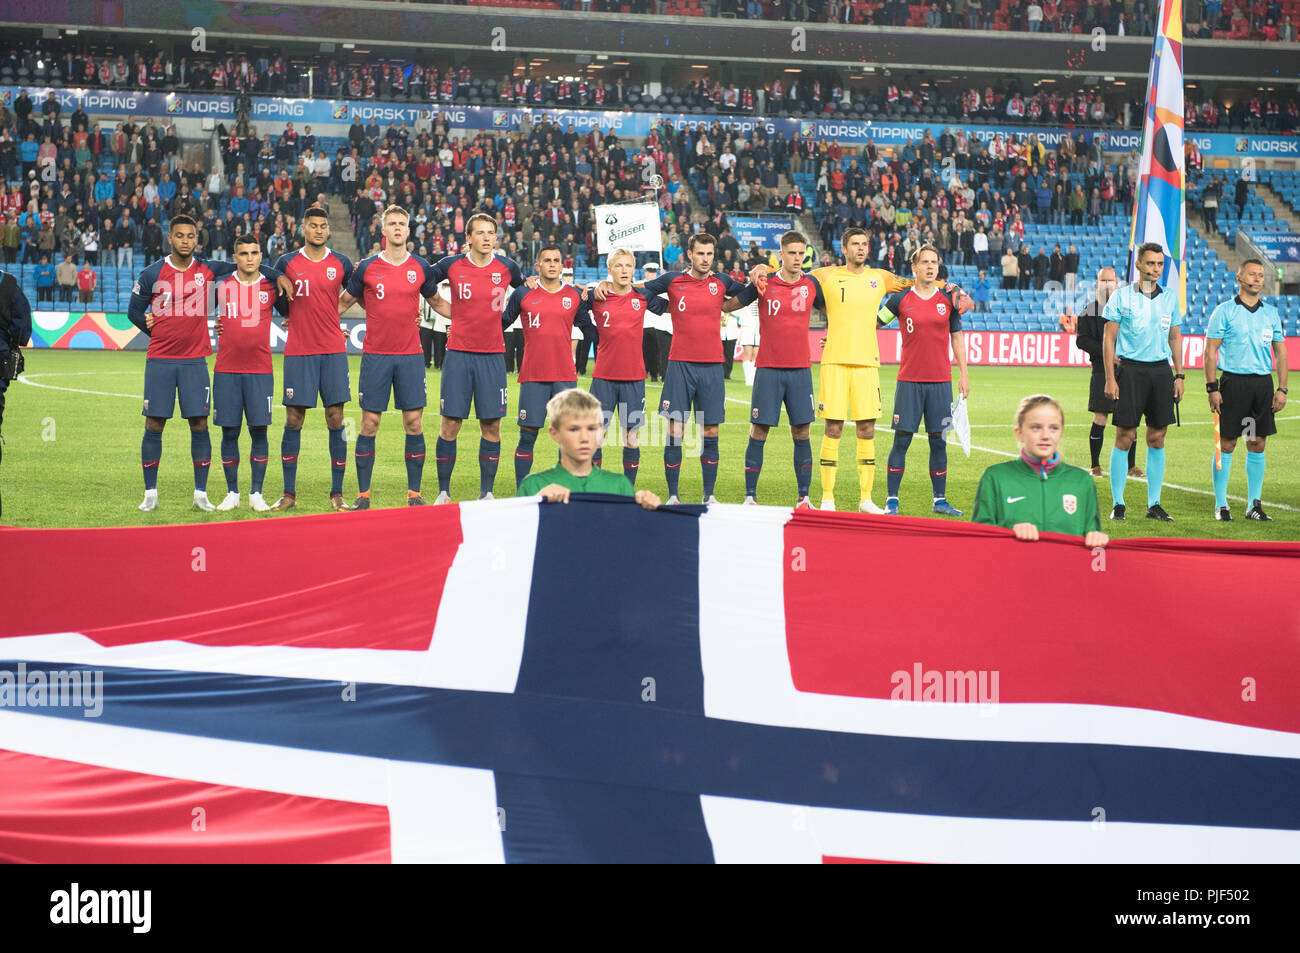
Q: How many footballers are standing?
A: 11